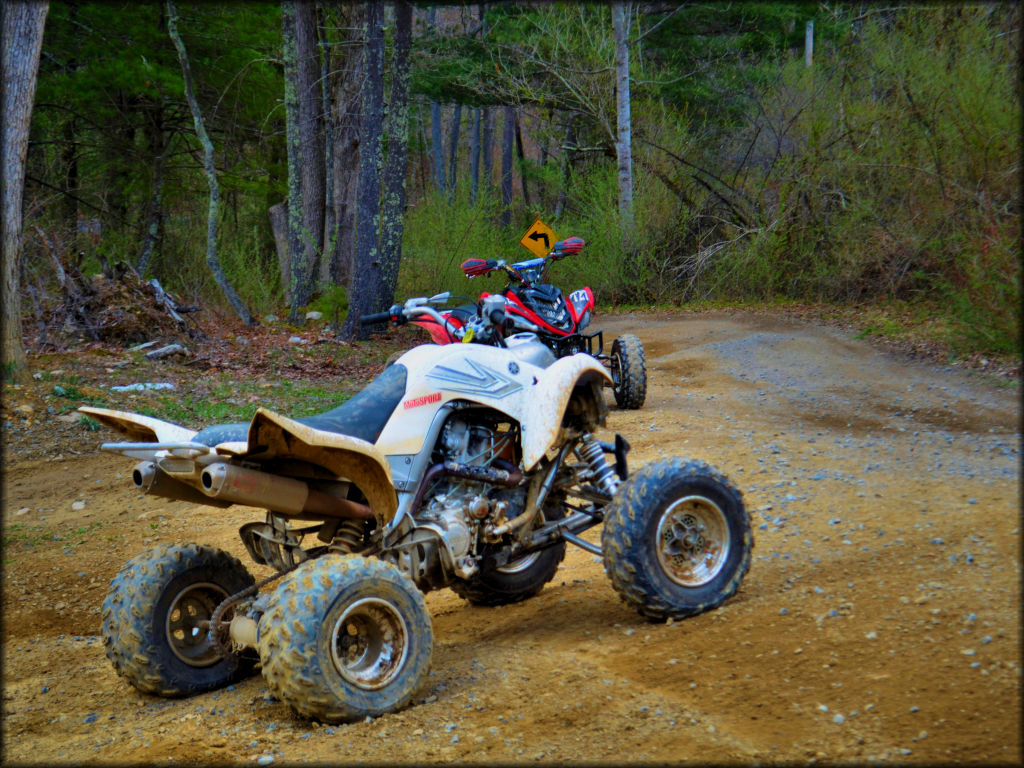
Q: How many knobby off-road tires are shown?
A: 5